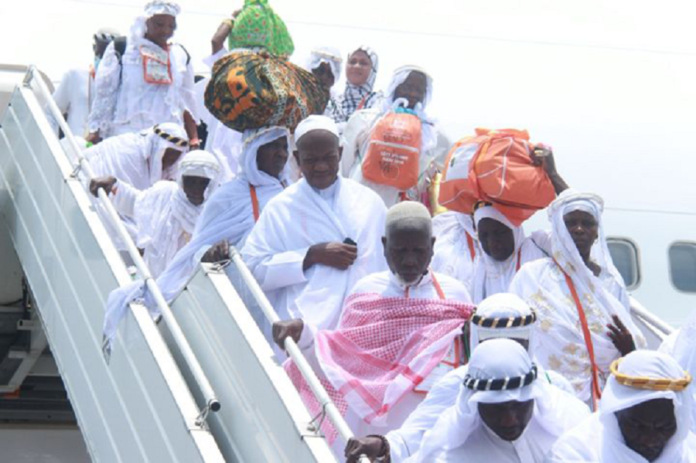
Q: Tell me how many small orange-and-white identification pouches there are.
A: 2